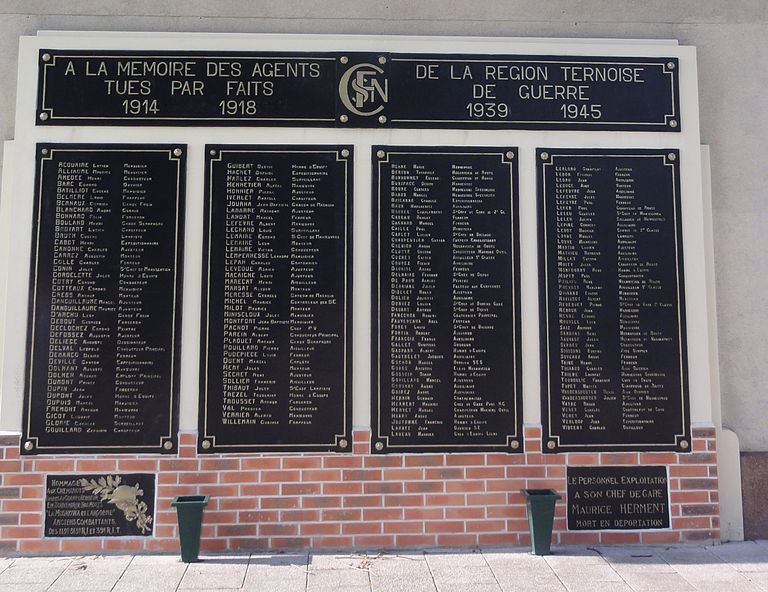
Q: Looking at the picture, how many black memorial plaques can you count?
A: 7